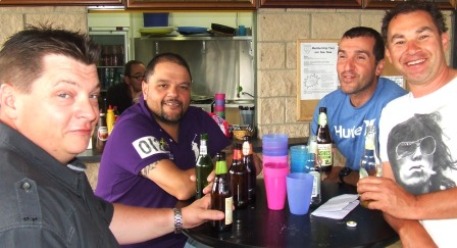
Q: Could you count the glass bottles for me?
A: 7